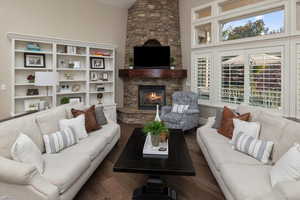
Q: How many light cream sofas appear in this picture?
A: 2